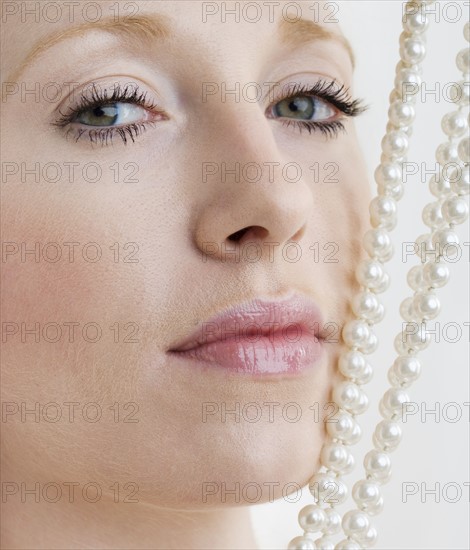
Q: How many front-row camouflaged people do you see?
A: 0